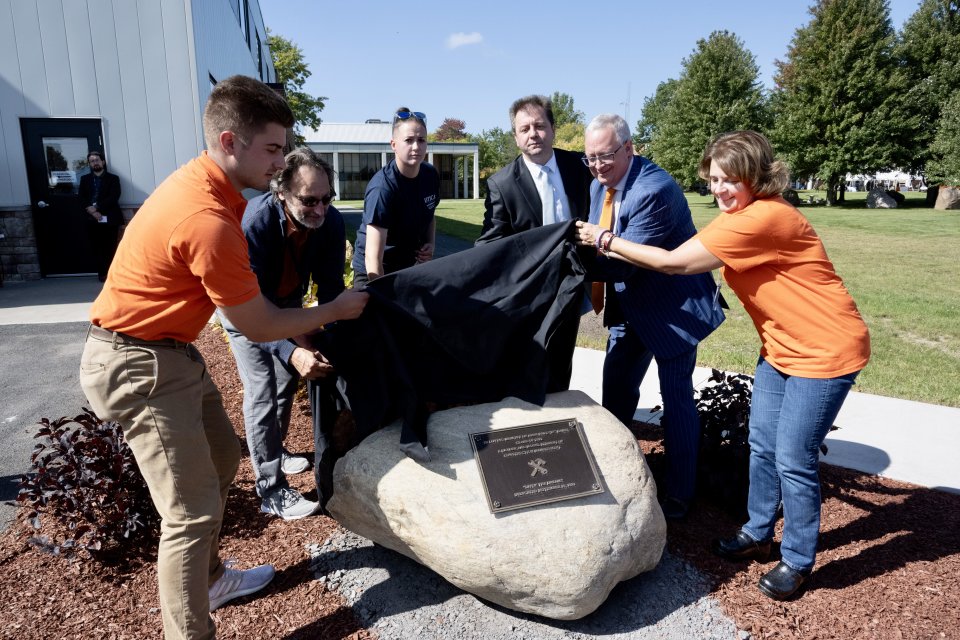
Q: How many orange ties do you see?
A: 1